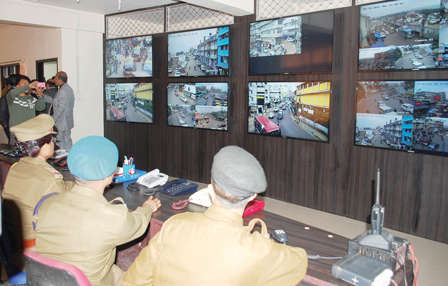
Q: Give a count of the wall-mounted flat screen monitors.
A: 8